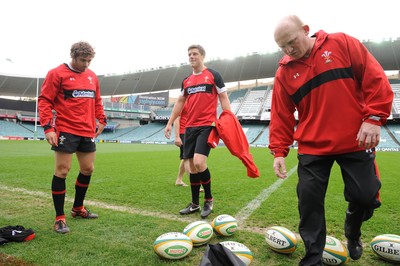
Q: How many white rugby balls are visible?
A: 7